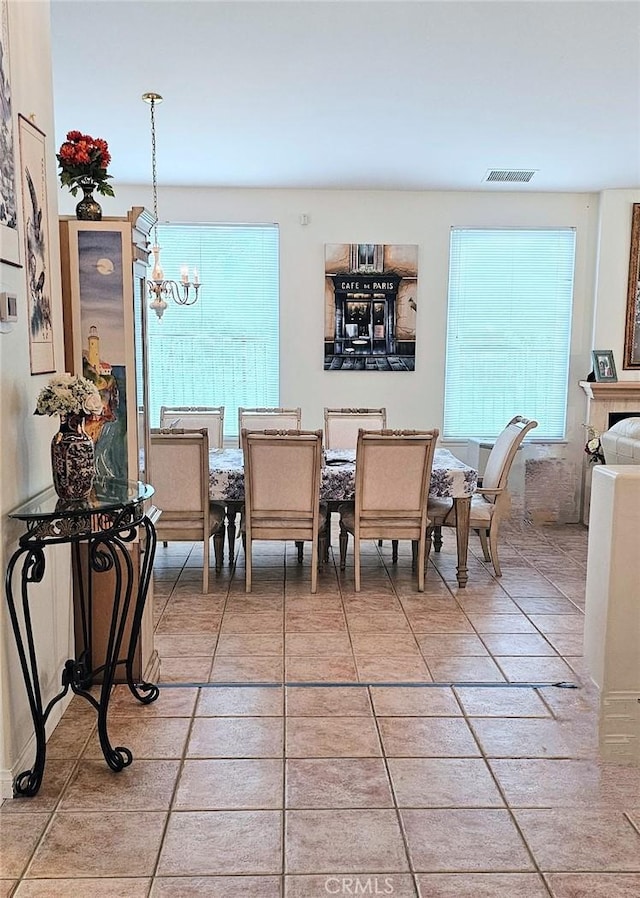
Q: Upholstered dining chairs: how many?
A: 7